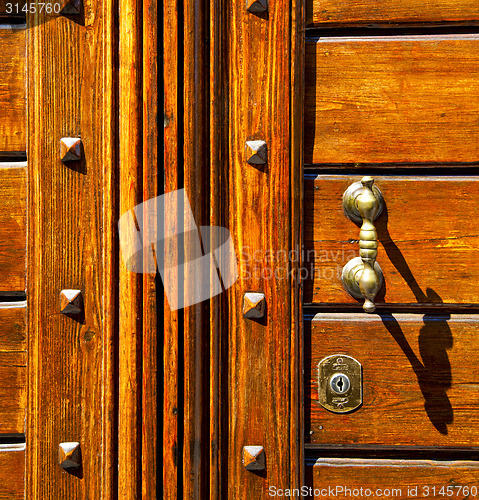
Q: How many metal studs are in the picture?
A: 8